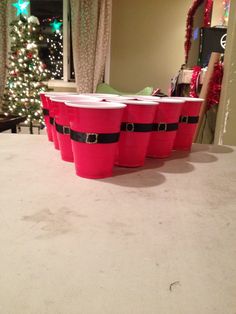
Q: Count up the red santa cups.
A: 10